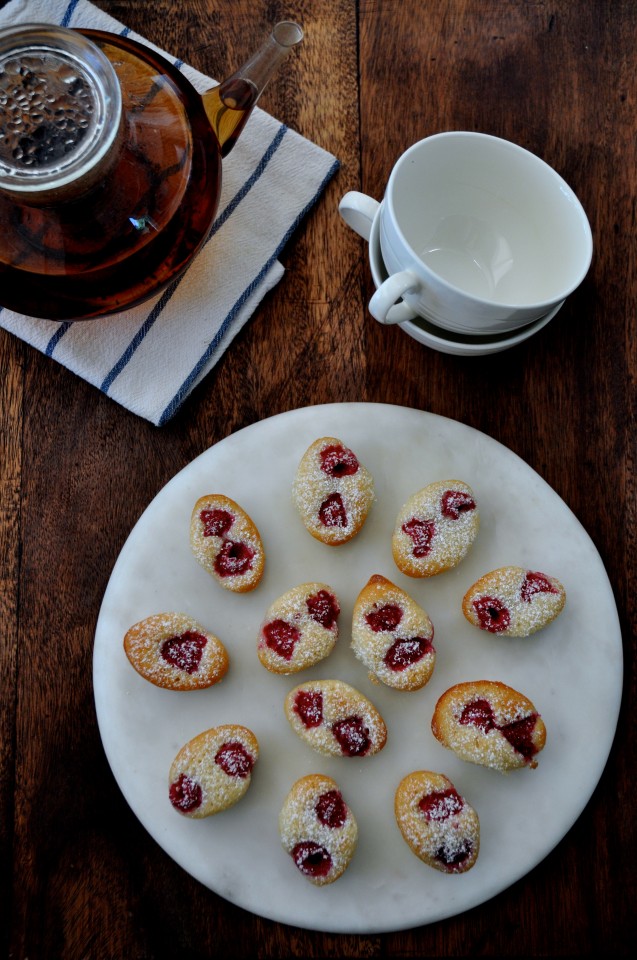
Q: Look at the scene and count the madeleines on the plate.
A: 12